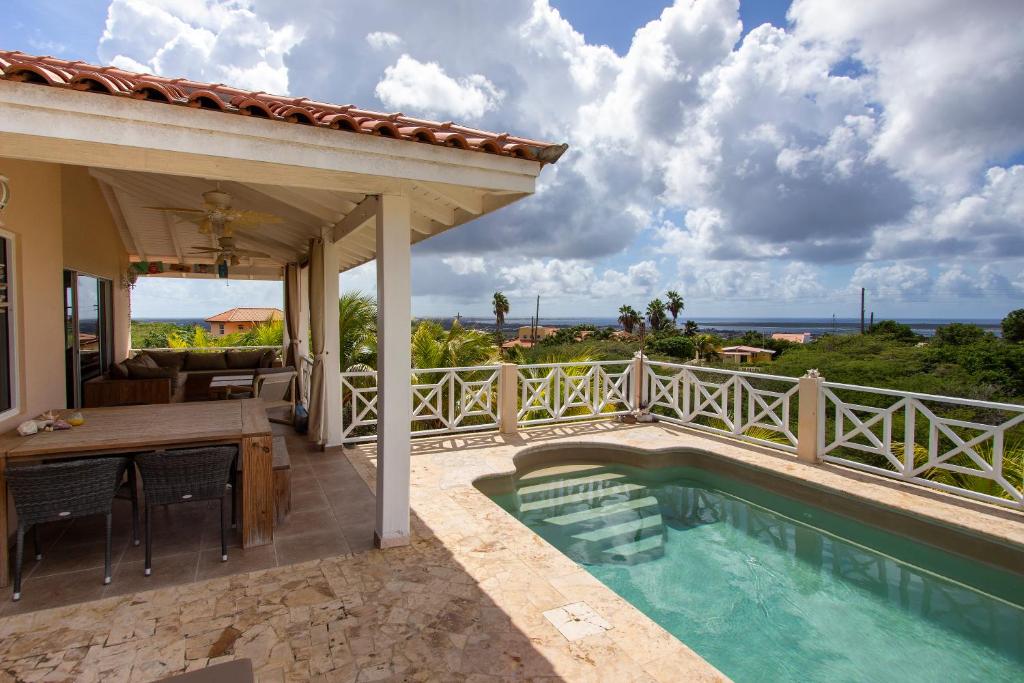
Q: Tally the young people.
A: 0